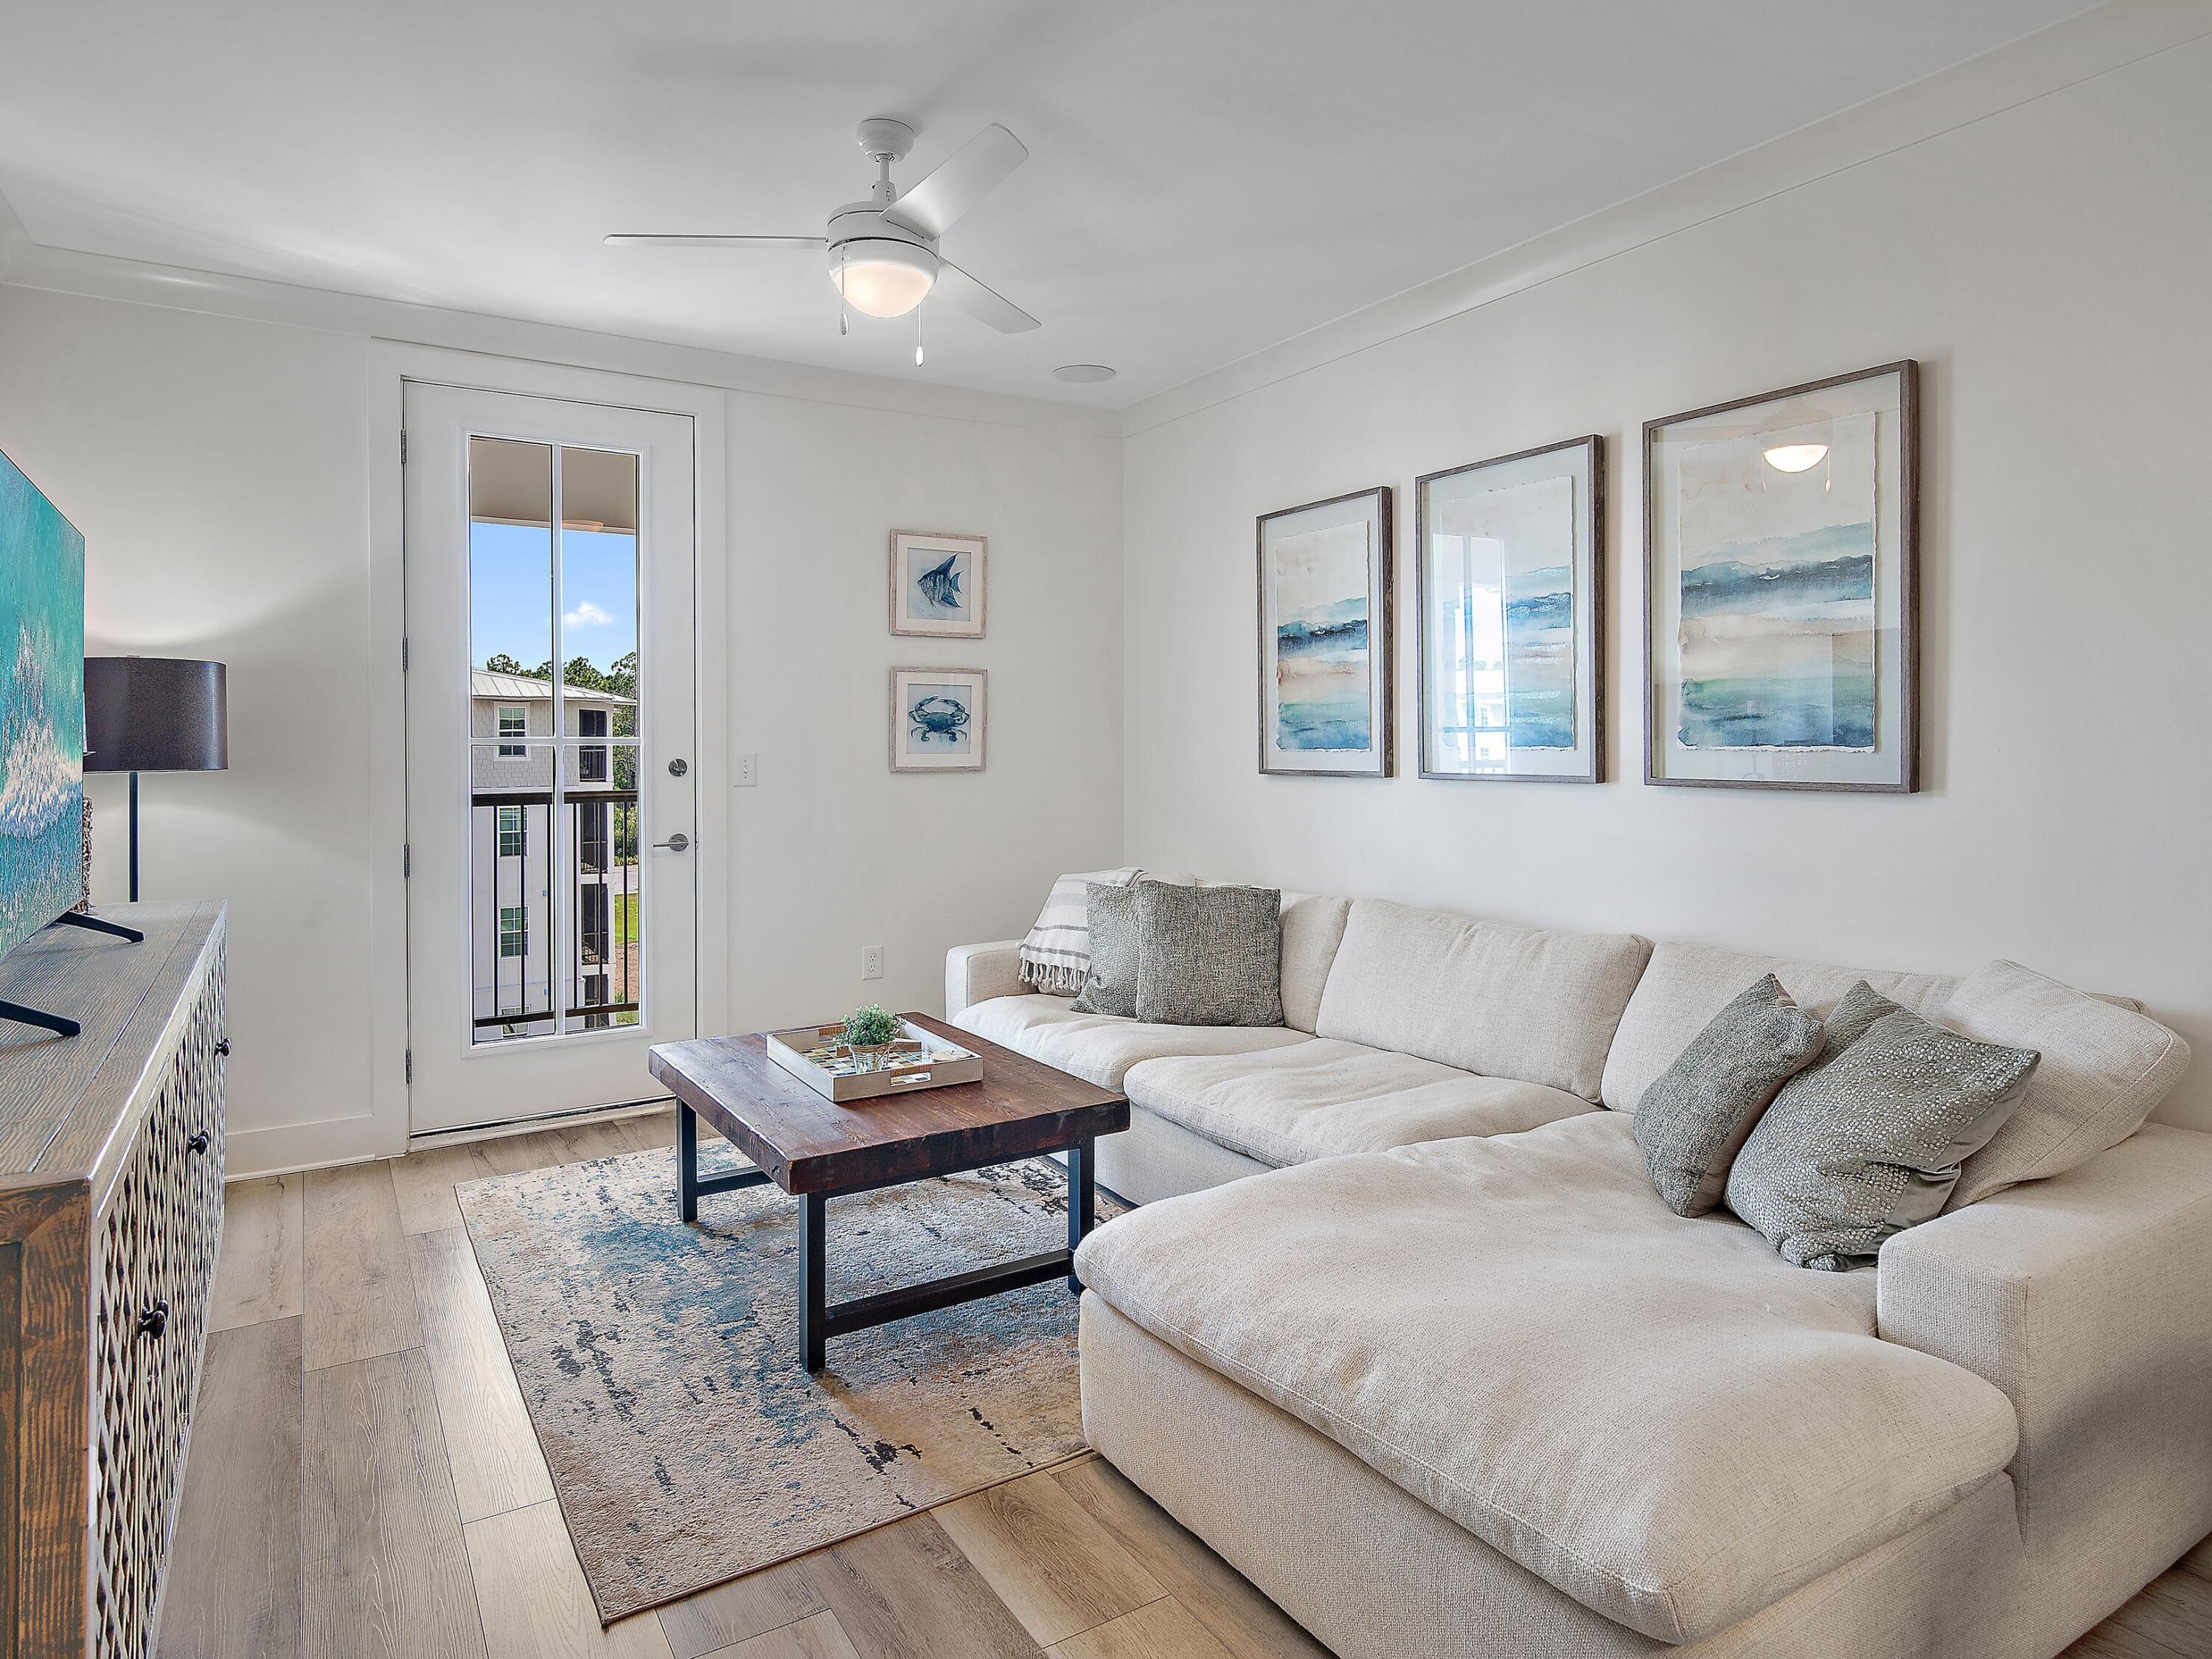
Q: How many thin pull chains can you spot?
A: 2